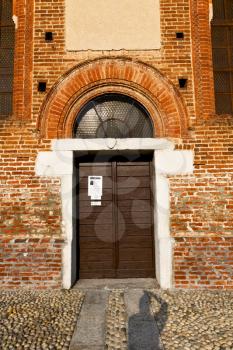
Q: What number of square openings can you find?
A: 4